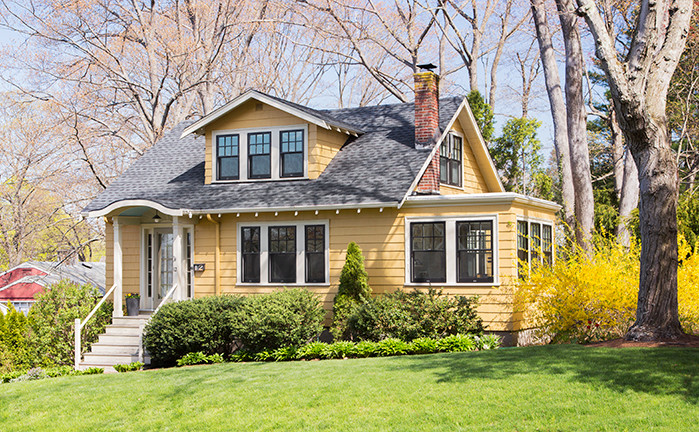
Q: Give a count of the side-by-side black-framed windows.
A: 13